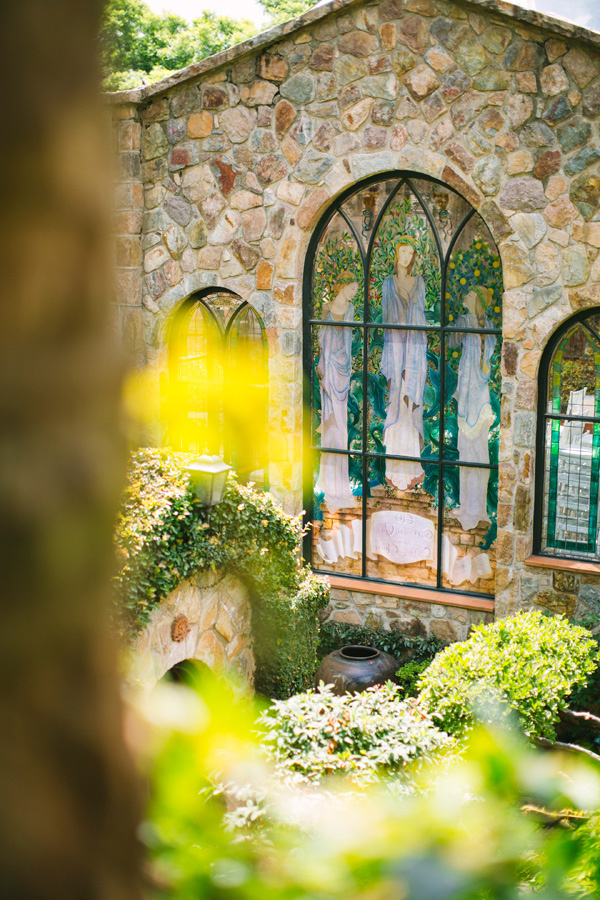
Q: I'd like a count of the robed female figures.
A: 3